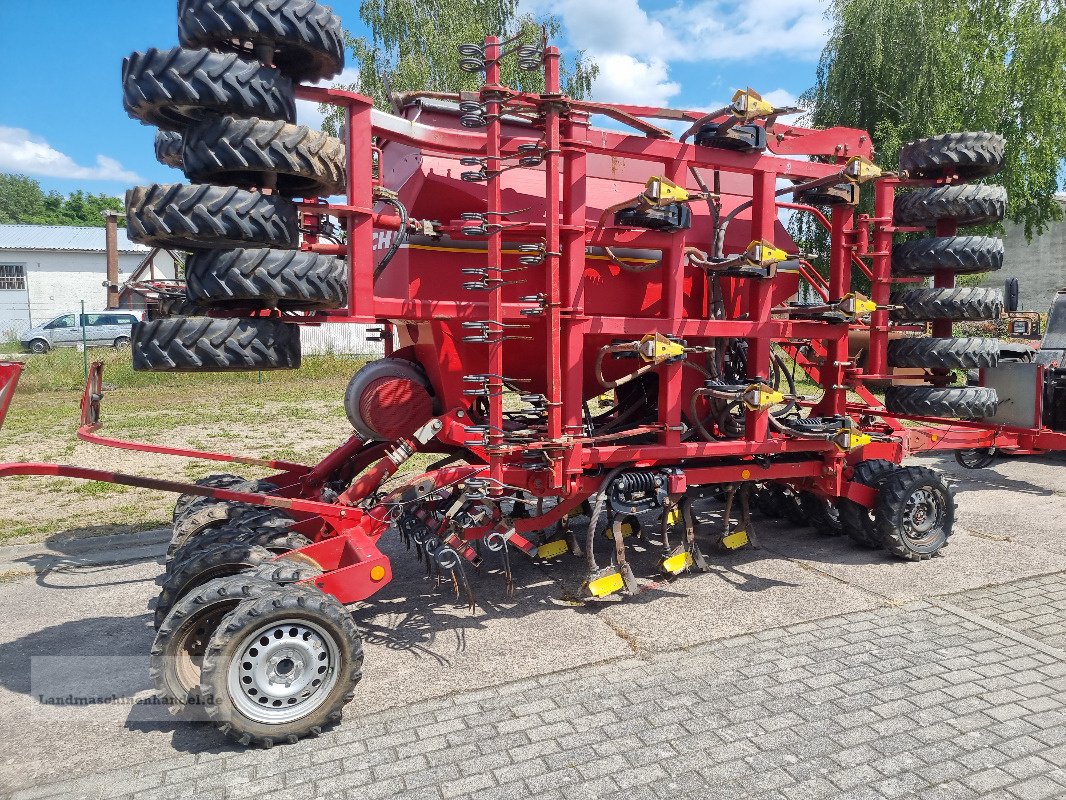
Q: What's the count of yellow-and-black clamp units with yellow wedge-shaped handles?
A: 8